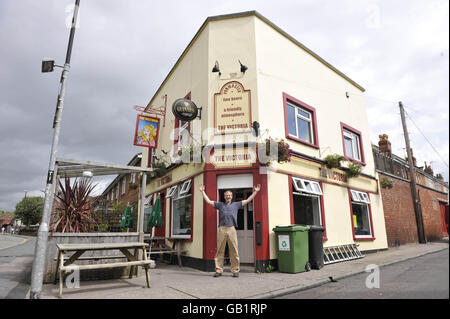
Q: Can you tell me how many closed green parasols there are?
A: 2